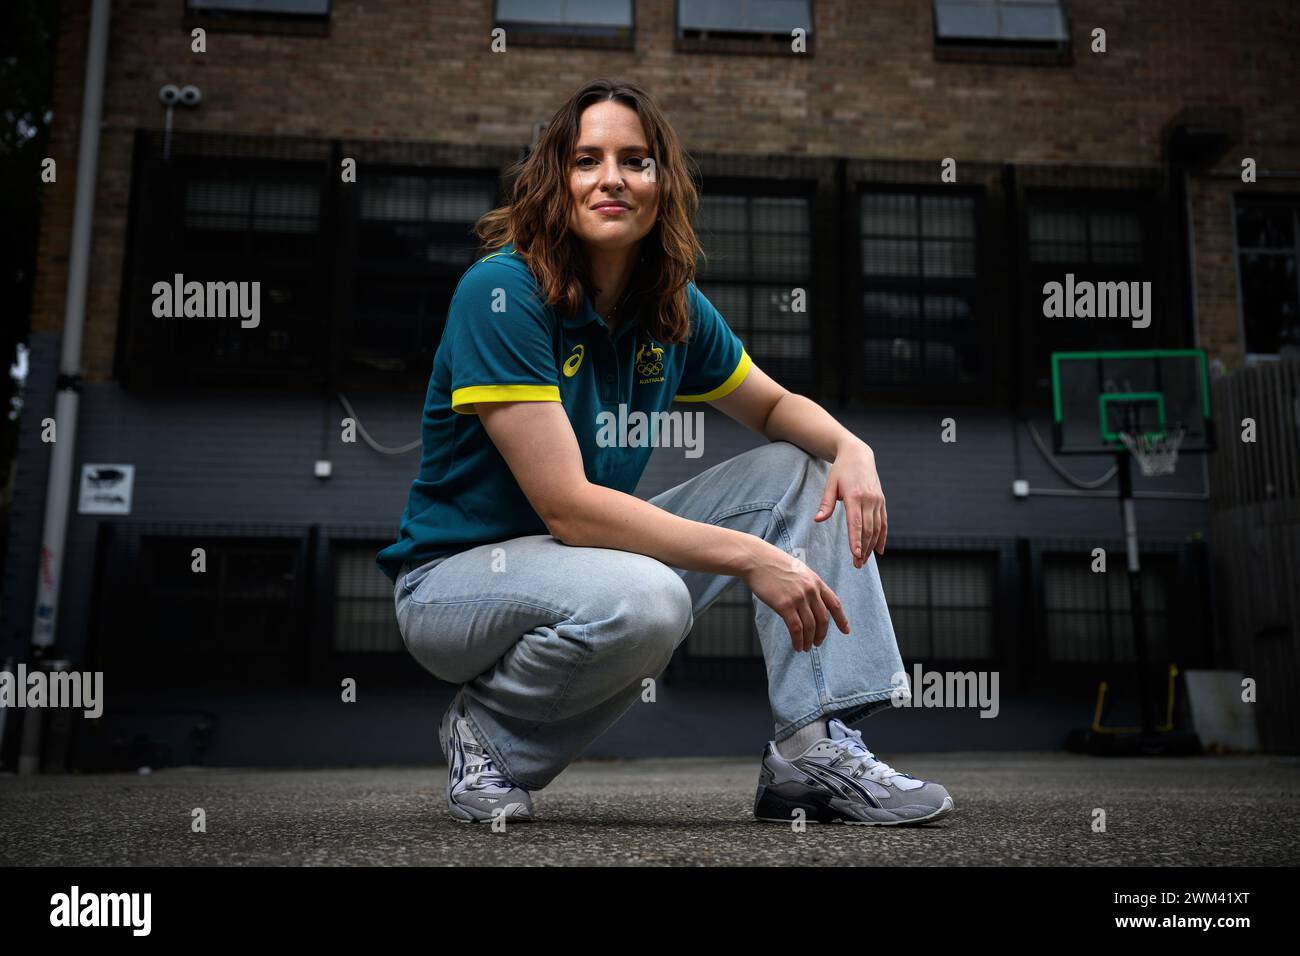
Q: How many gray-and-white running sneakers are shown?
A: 2